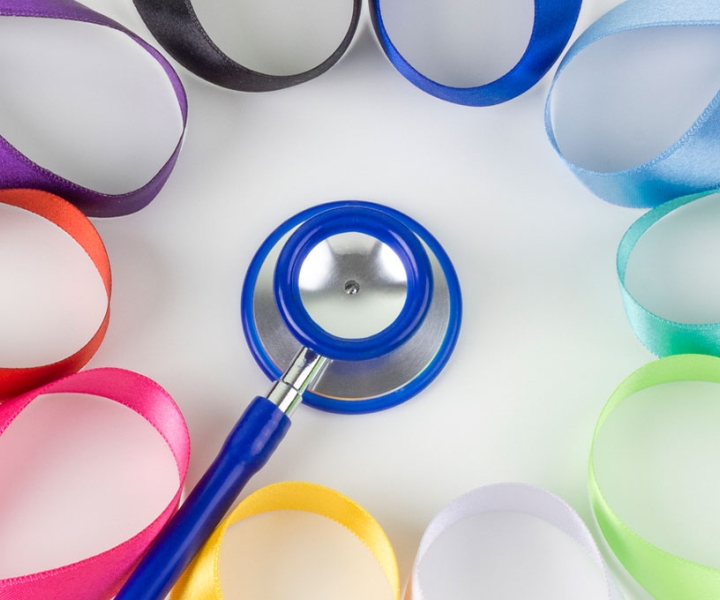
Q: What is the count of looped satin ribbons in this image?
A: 10